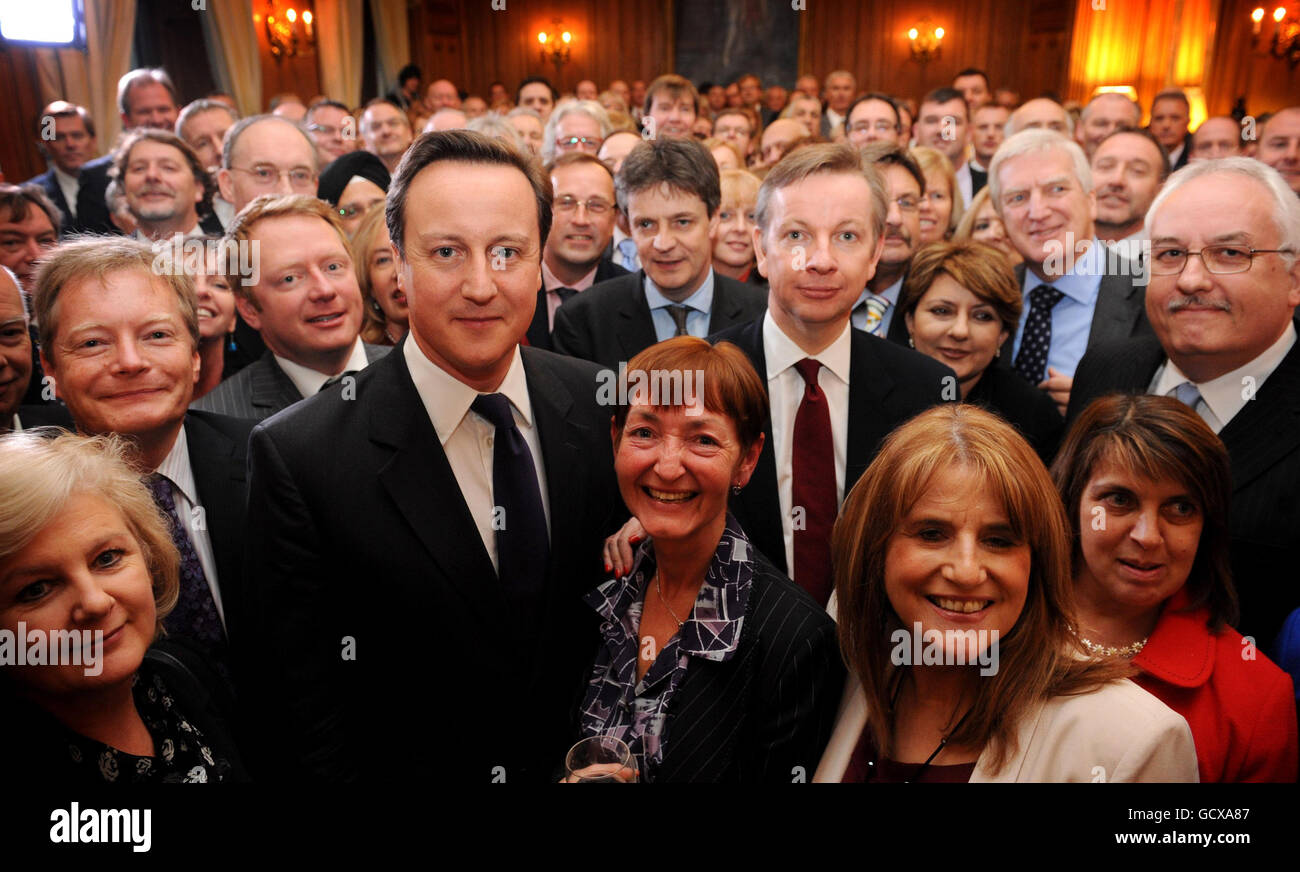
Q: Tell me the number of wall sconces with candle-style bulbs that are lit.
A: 4